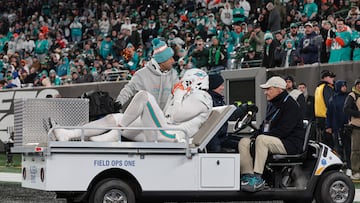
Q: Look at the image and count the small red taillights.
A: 1